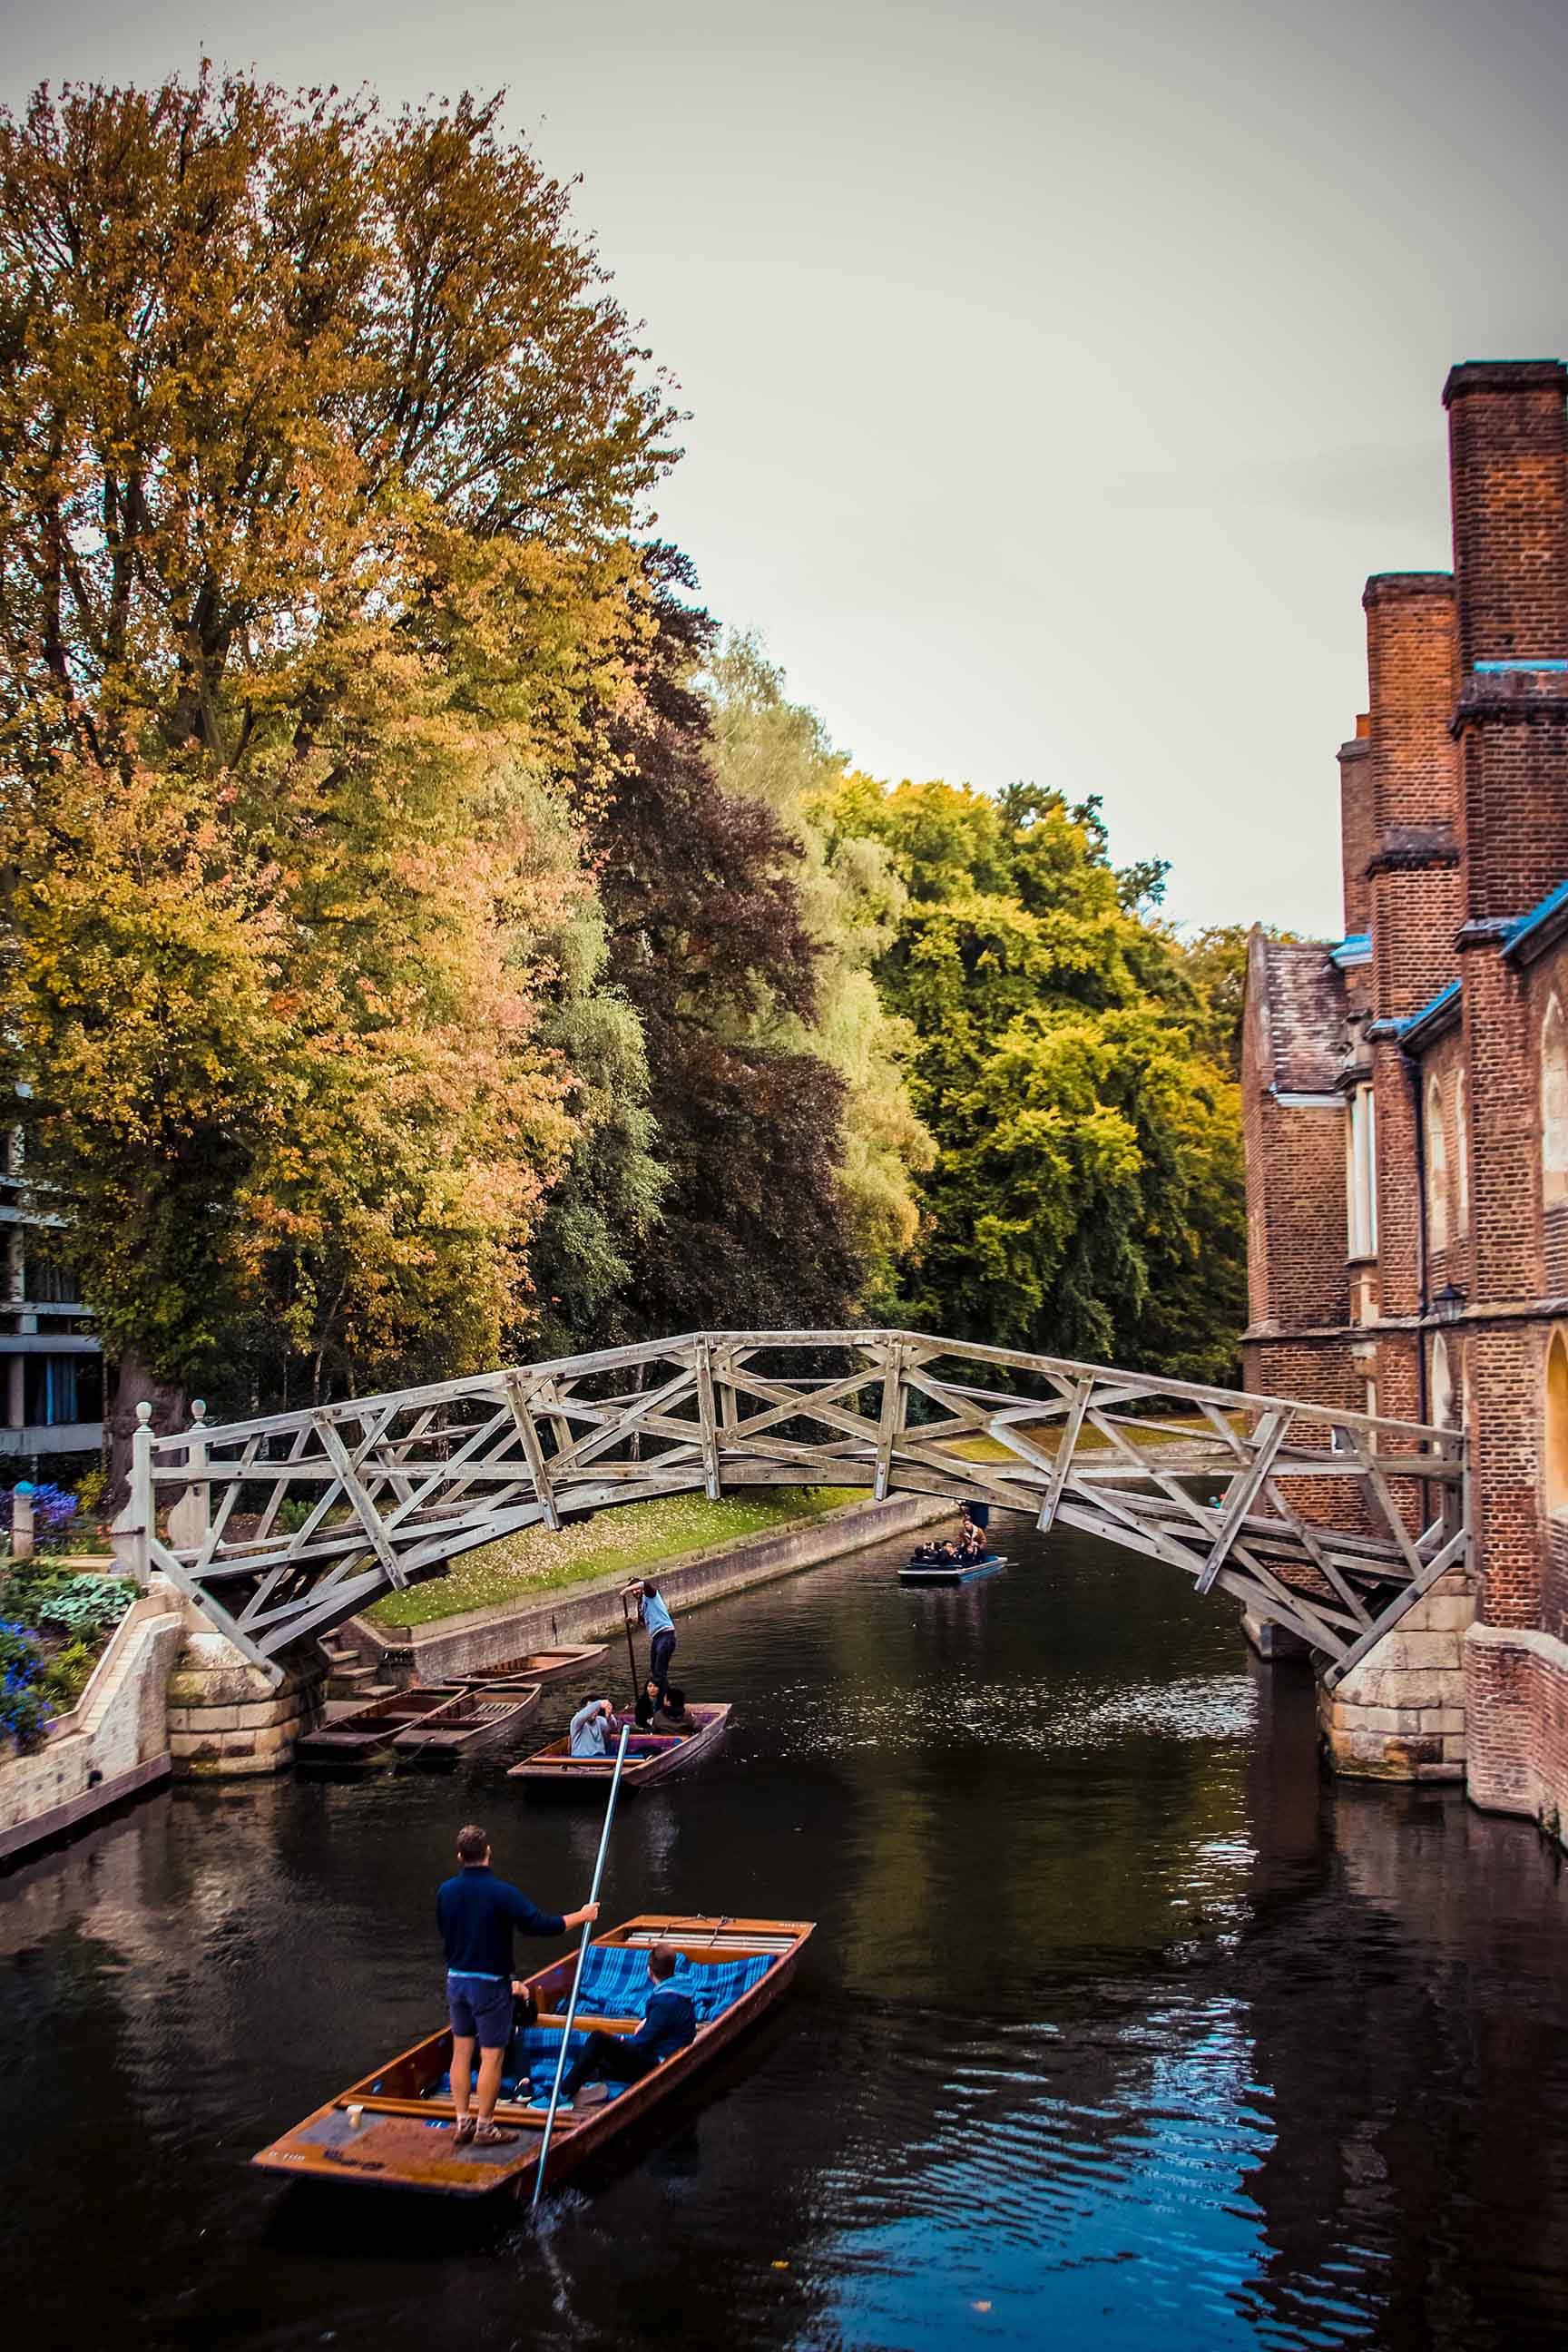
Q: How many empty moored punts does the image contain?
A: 3